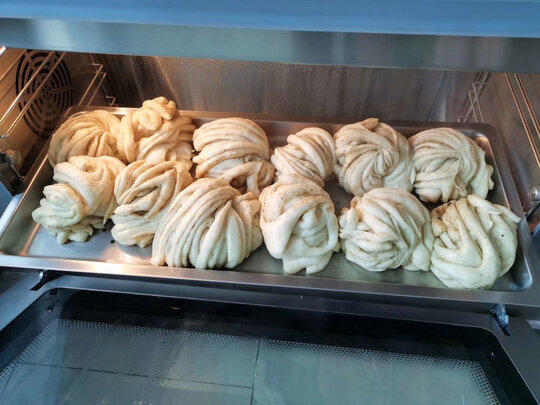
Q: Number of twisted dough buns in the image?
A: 12